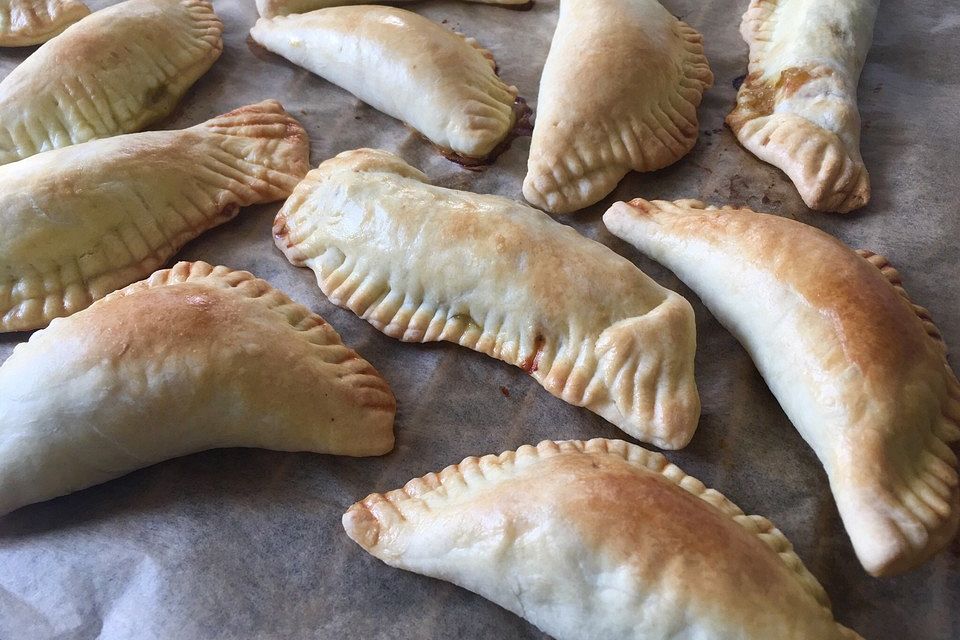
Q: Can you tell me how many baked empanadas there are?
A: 11